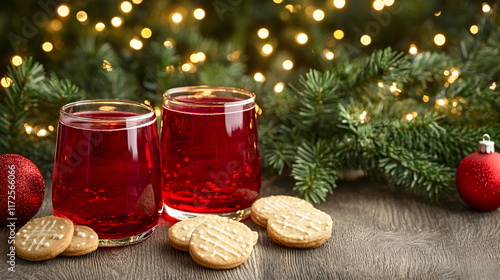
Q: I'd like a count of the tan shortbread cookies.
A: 6